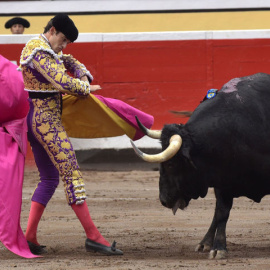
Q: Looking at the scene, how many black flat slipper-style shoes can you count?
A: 2